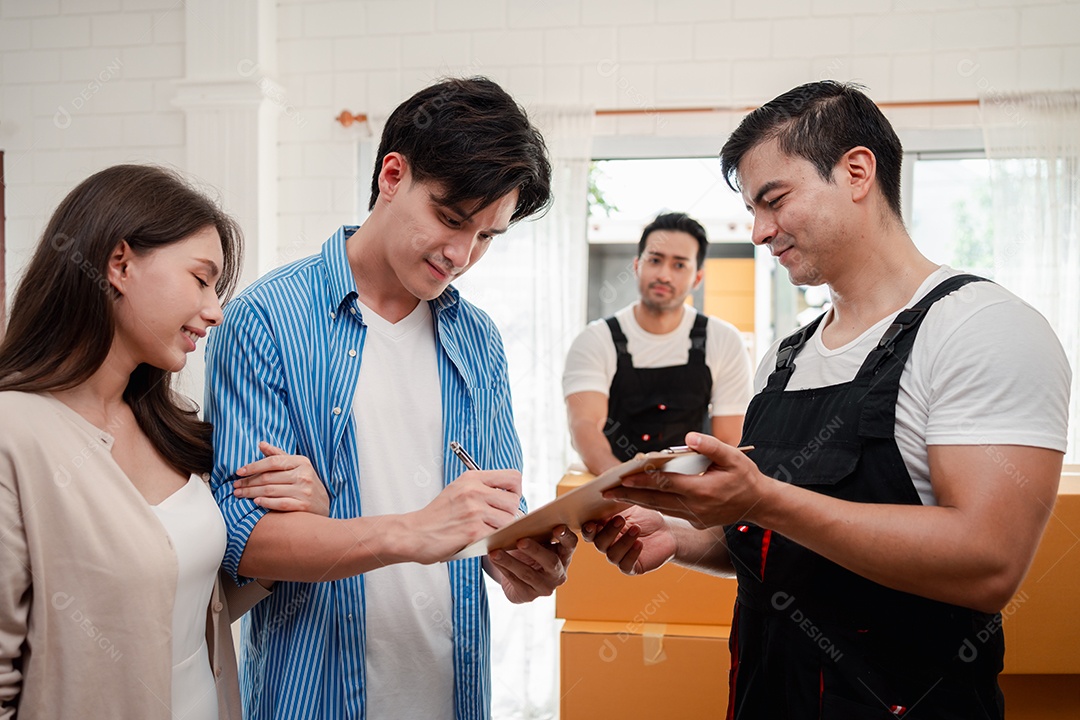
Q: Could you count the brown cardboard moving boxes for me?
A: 4